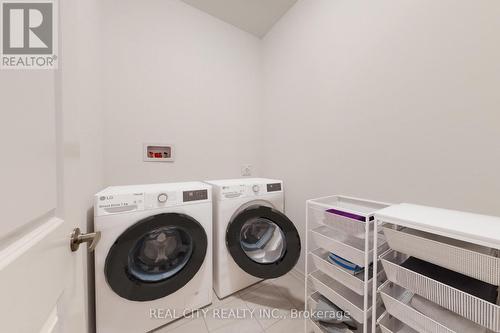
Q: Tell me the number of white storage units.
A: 2